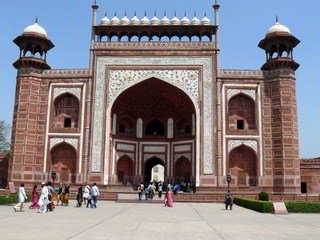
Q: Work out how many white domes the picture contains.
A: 13